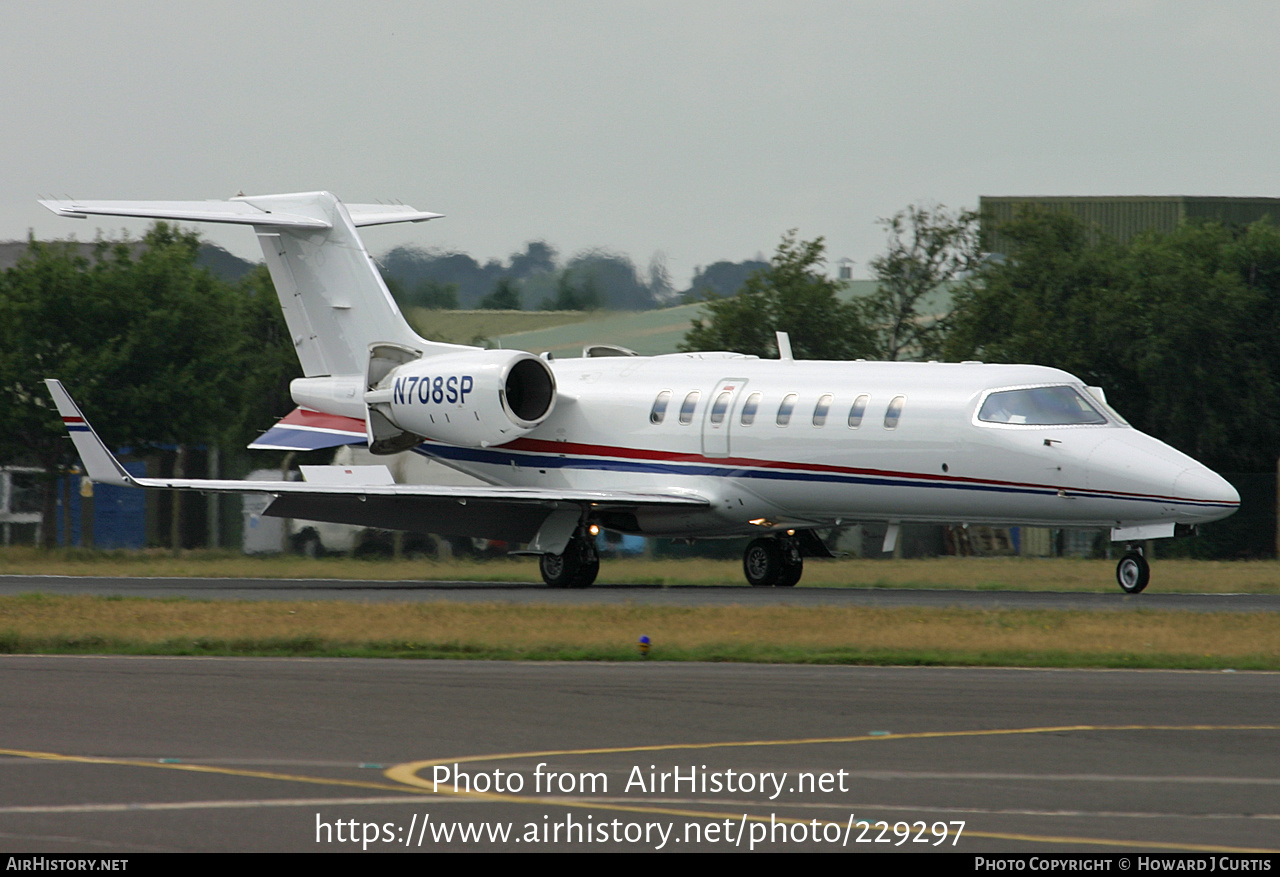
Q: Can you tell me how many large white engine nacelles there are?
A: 1